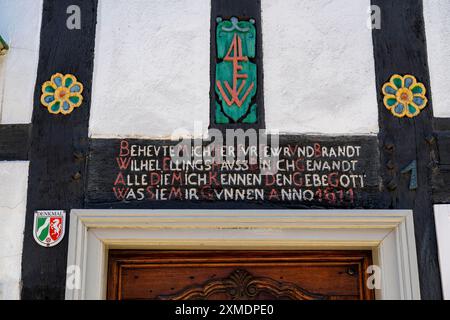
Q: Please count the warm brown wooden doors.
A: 1